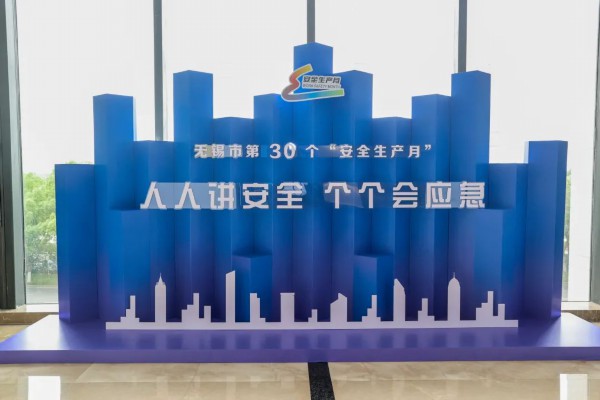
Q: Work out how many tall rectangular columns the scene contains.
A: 13